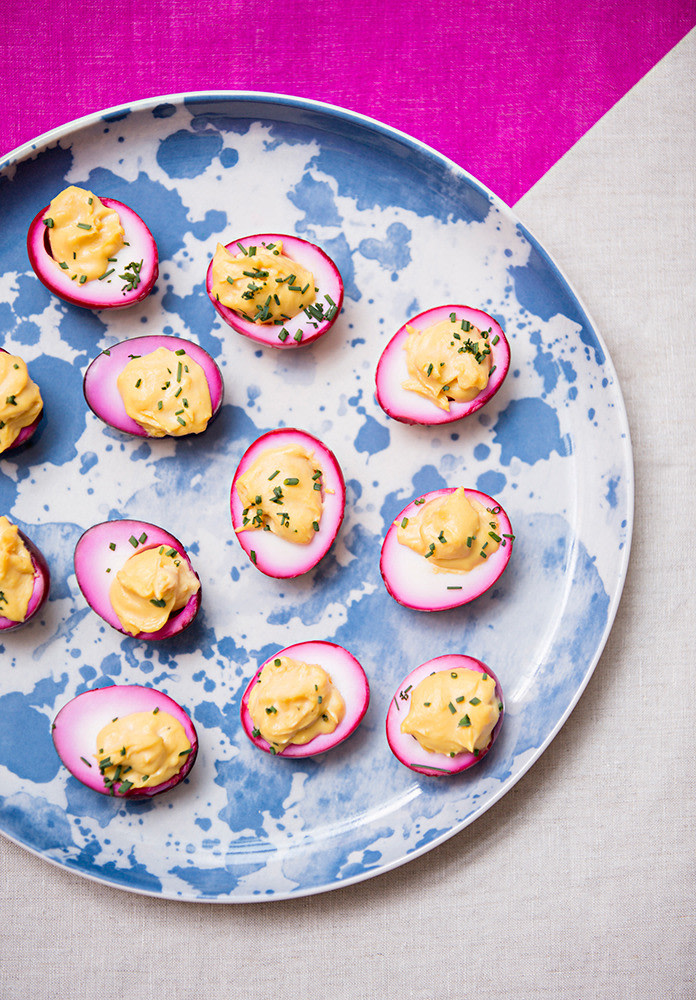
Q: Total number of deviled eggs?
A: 12